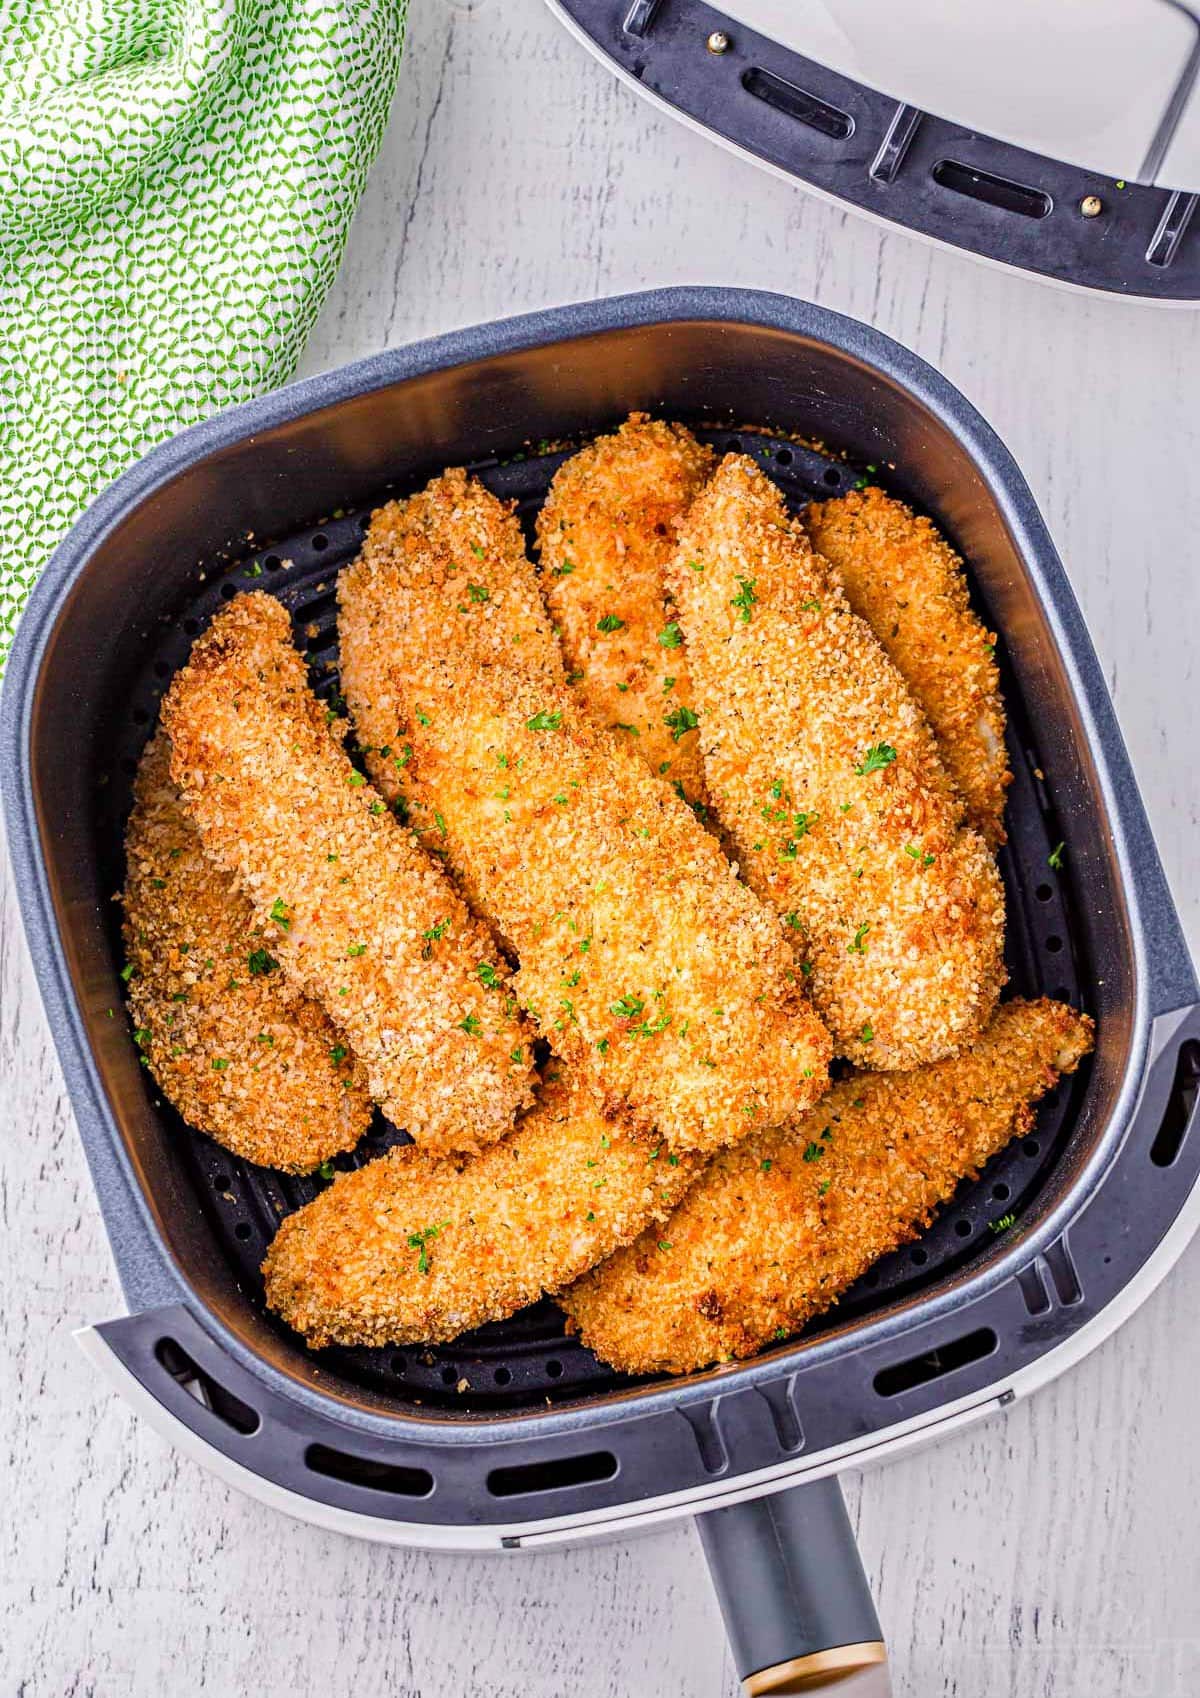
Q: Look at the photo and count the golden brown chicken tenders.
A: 9